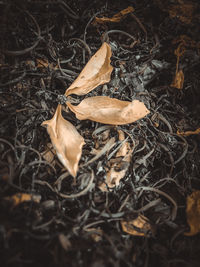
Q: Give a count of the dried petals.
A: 3